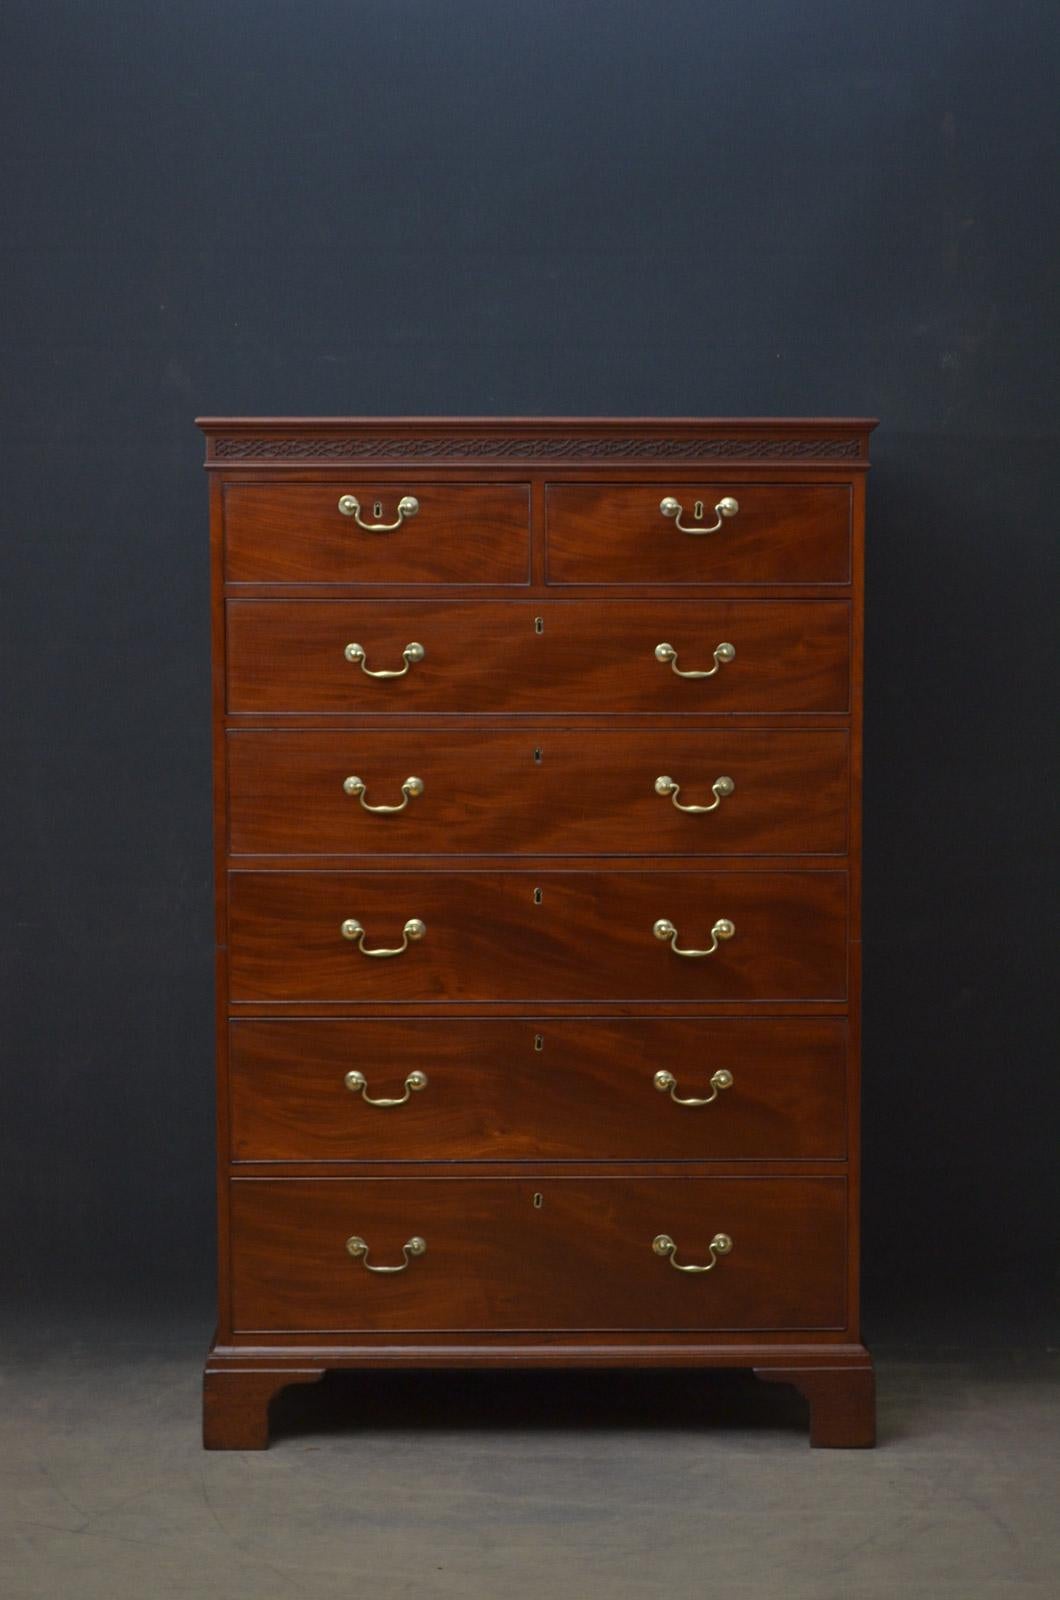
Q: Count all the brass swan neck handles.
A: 12